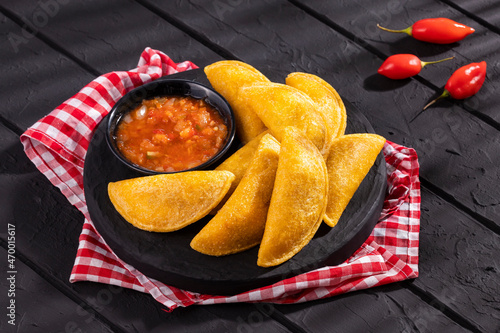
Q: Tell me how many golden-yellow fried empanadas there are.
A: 8